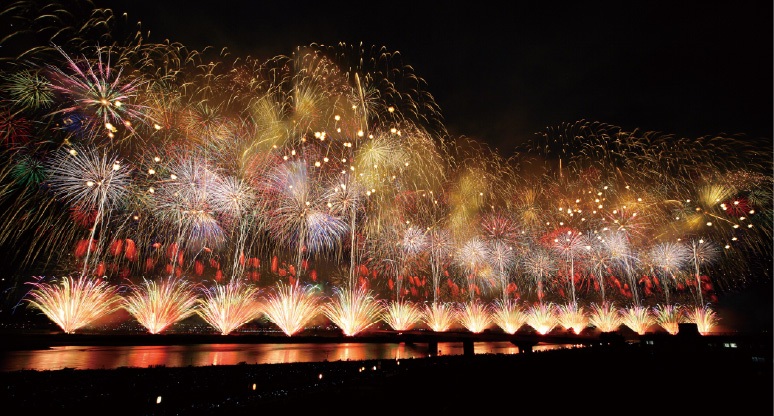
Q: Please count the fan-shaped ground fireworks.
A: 15